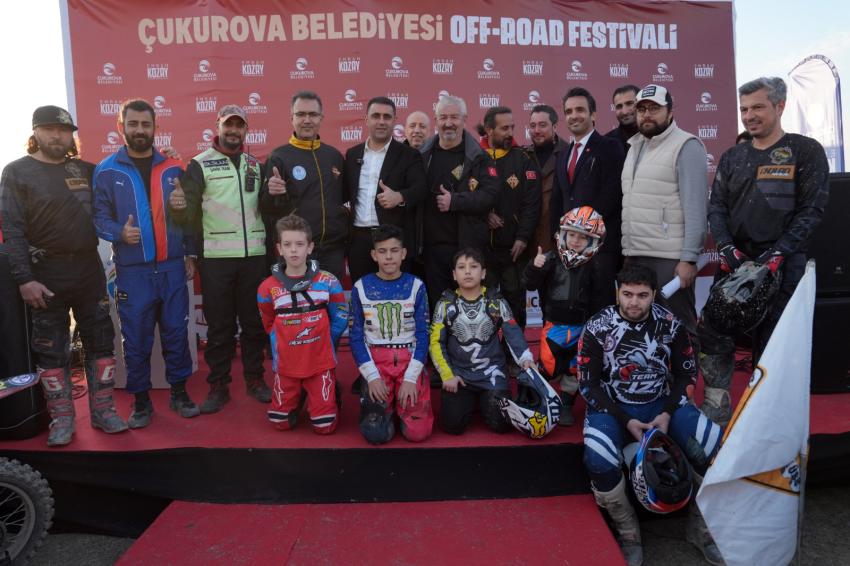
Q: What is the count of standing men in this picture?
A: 13